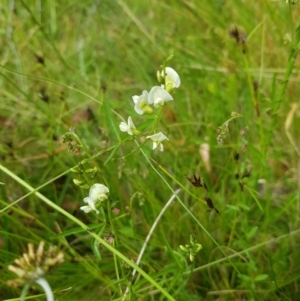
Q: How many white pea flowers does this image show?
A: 7